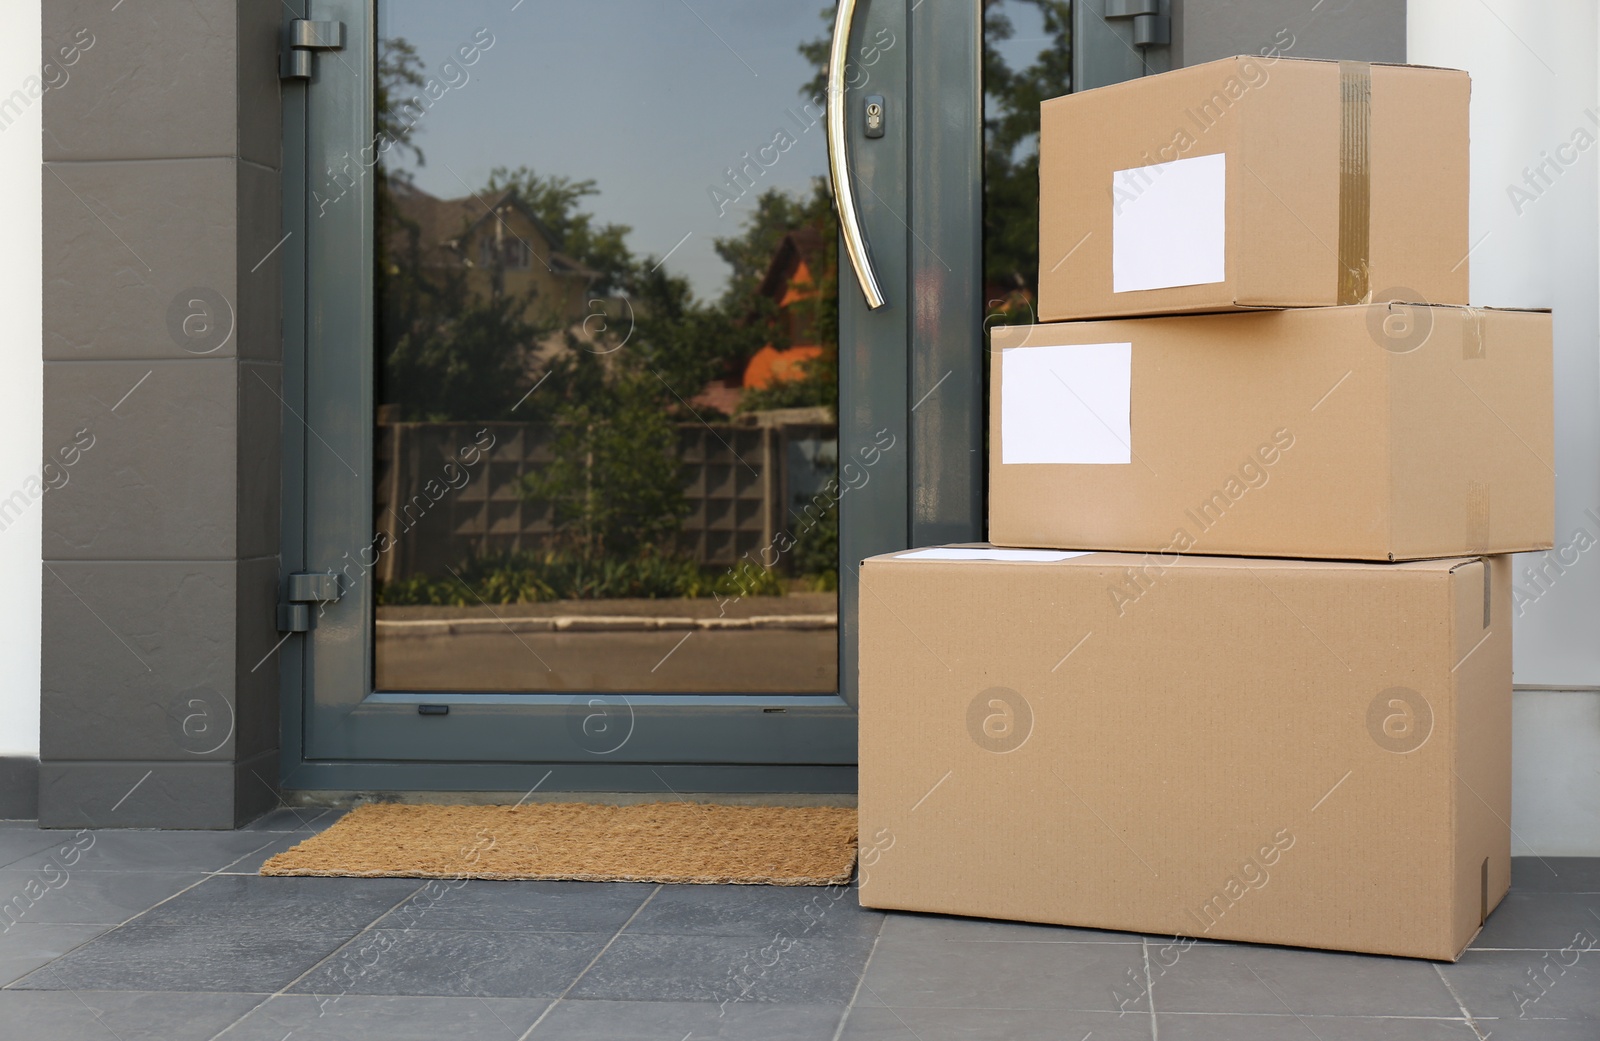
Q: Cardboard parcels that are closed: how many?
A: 3